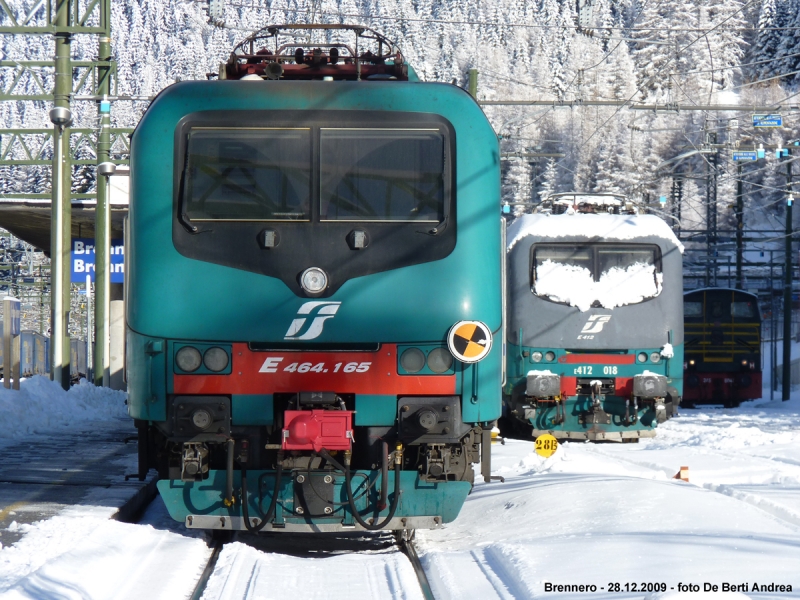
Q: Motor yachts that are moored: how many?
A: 0